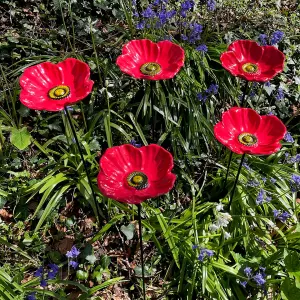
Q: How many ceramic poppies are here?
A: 5